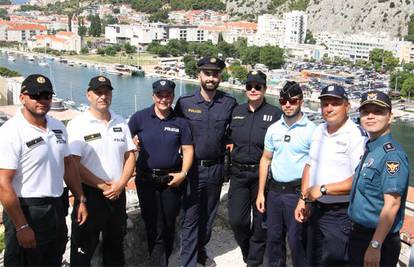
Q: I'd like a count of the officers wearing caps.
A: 8